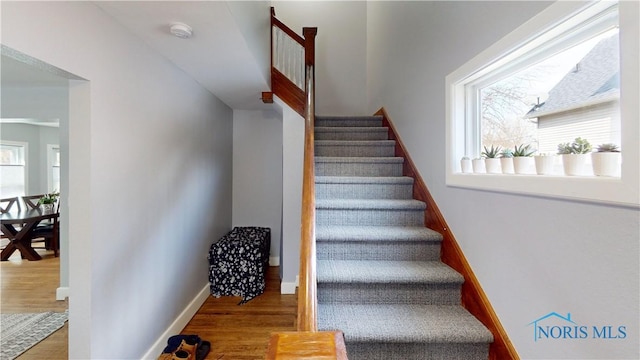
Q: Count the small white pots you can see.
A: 8